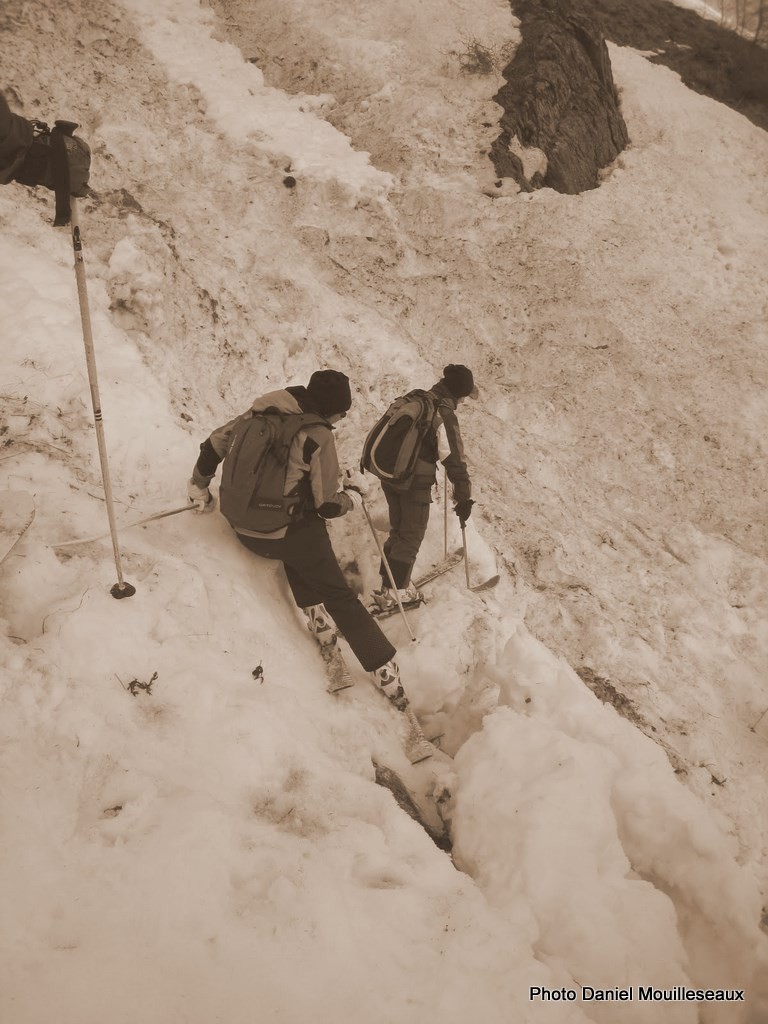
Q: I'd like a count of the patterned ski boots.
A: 2